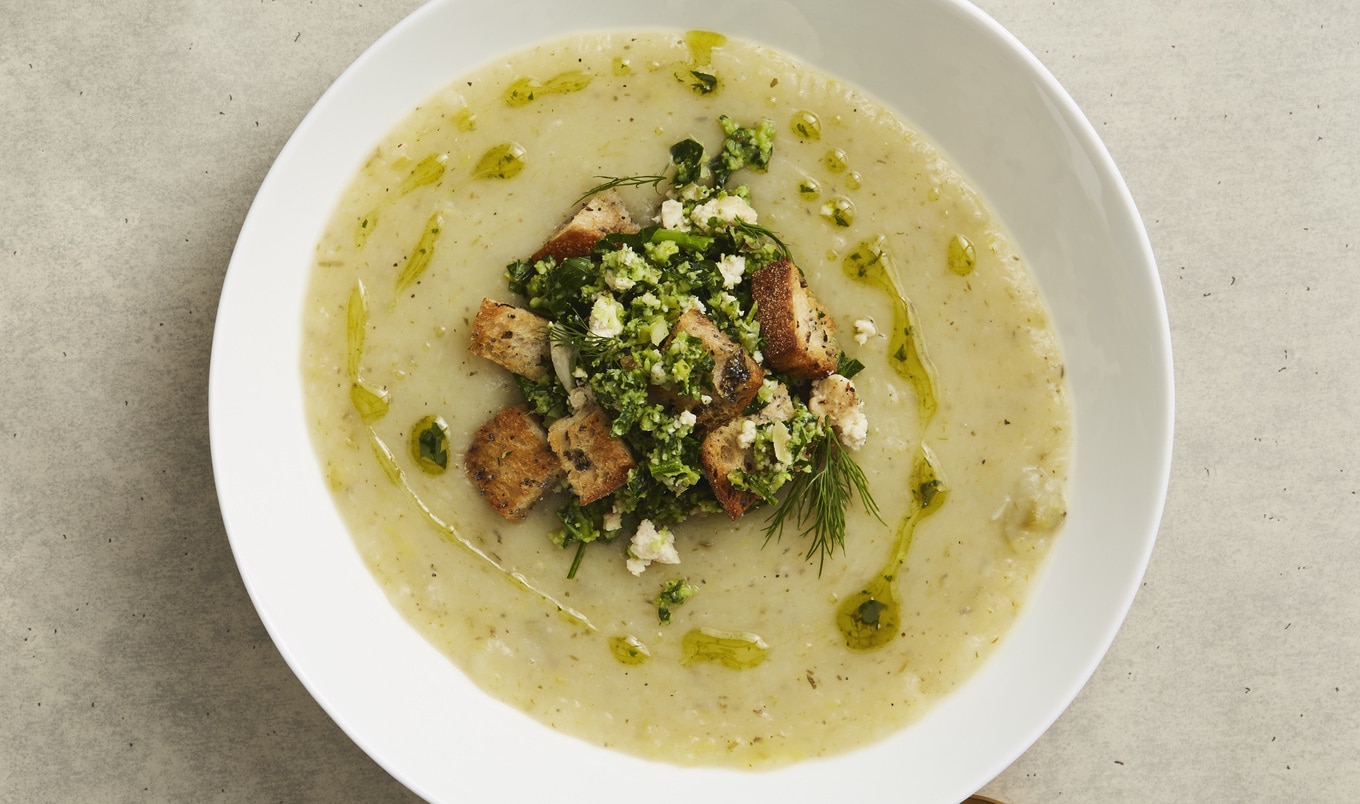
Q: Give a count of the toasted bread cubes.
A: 7